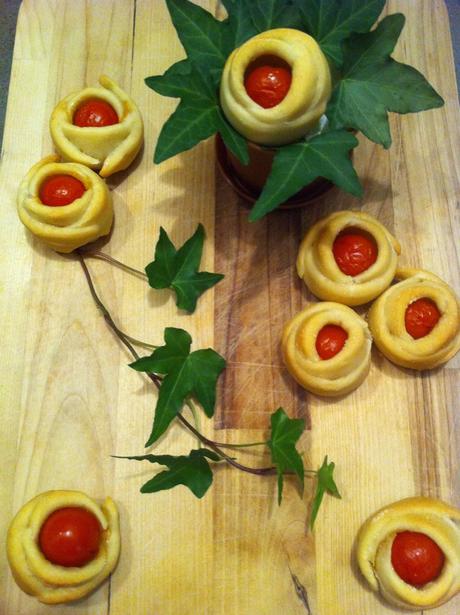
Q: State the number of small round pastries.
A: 8